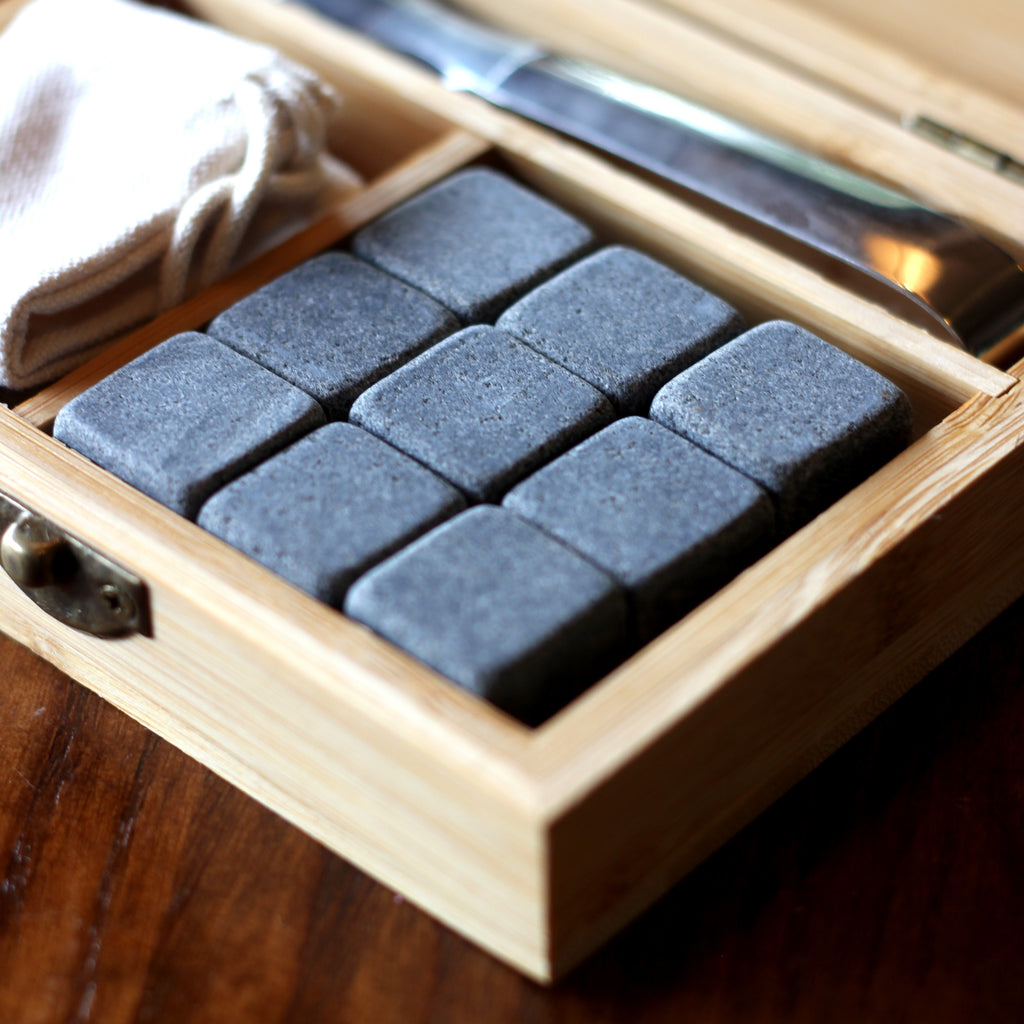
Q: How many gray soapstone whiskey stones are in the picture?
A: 9